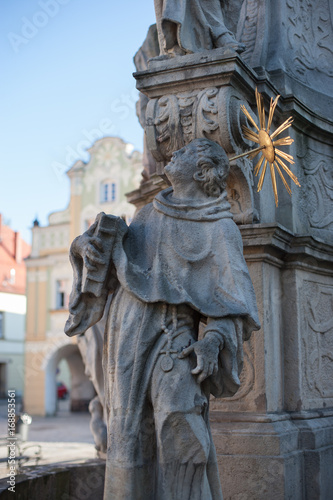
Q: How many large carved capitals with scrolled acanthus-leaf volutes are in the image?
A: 1